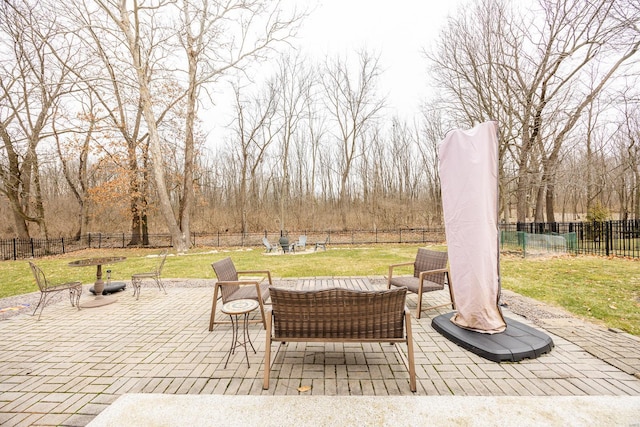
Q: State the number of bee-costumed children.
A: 0